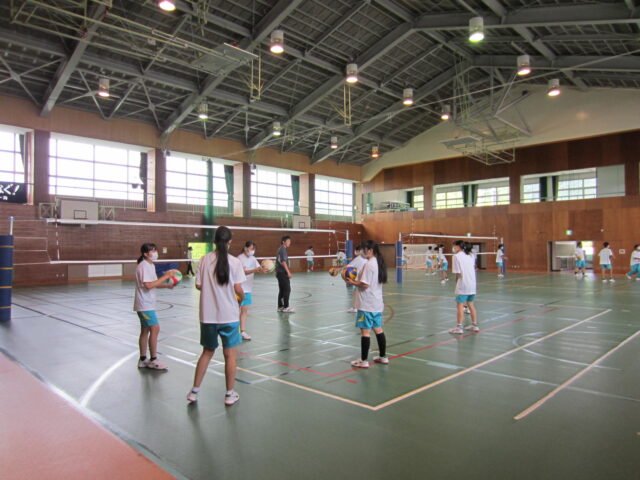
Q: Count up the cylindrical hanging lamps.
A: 13